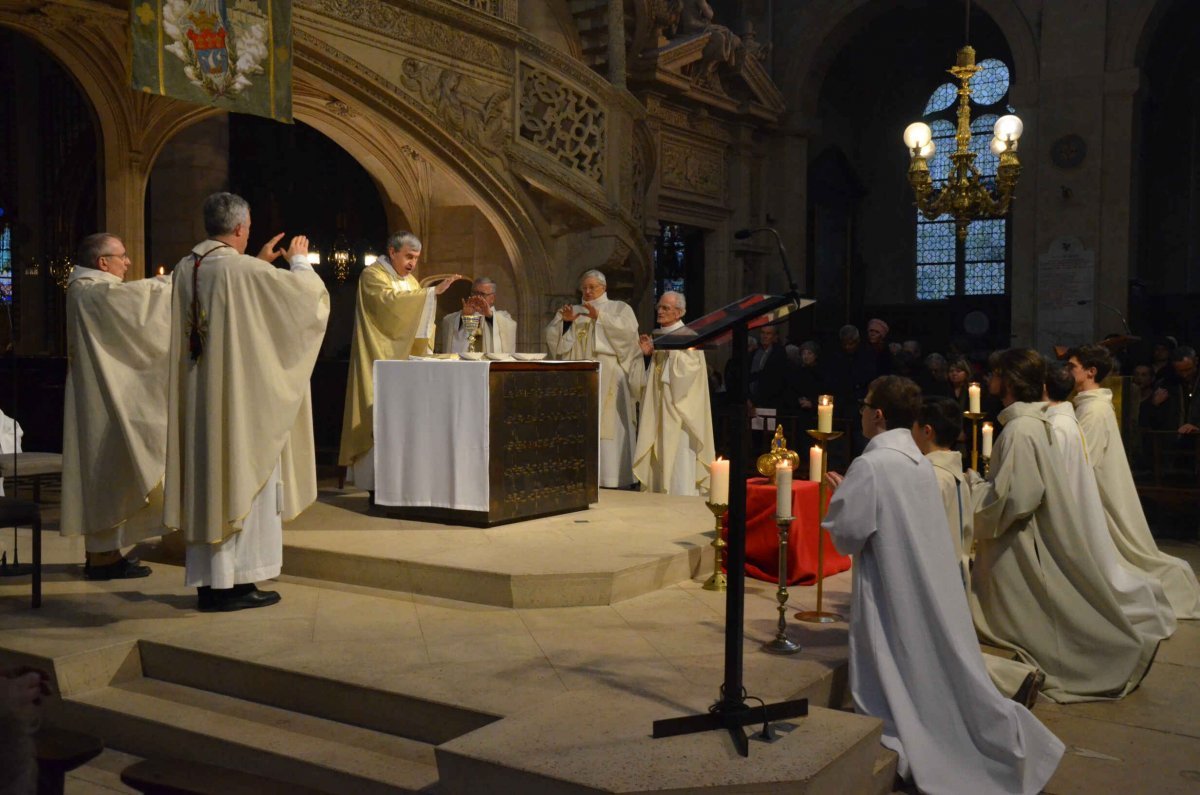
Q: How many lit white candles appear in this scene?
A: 6